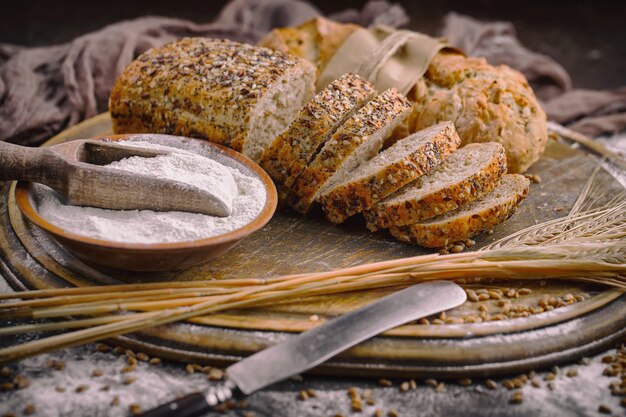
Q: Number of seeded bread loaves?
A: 1